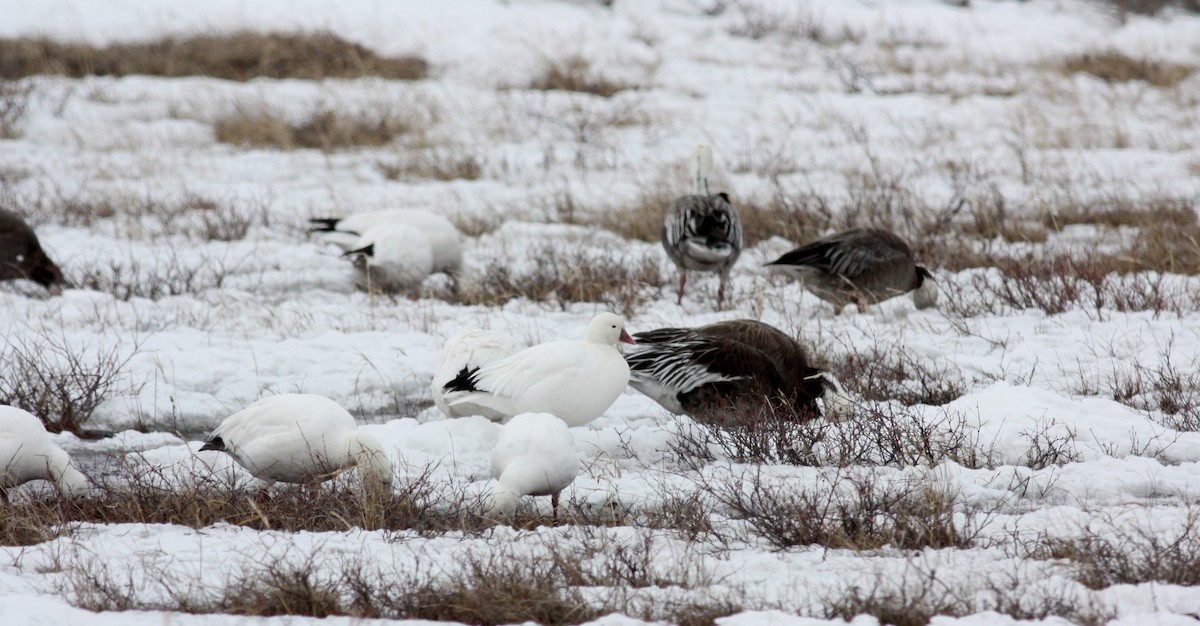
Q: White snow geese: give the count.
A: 7